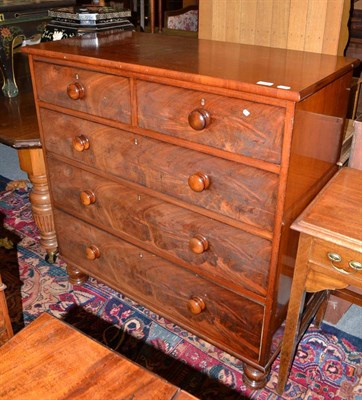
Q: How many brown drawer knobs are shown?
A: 8